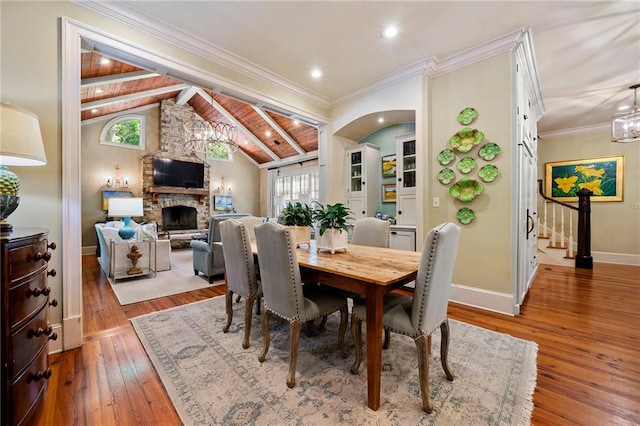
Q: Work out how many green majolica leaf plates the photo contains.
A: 9